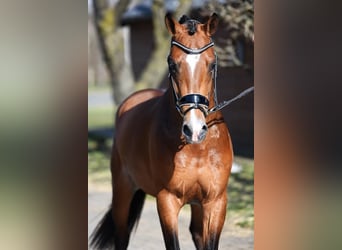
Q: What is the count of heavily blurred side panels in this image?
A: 2